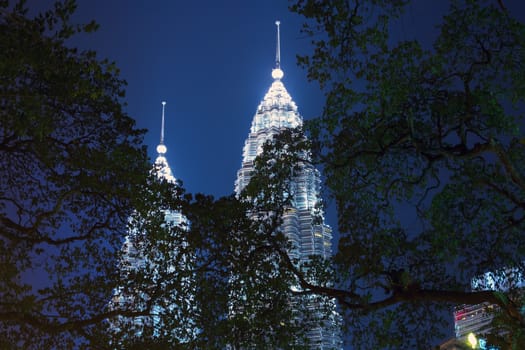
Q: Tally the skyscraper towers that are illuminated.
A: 2